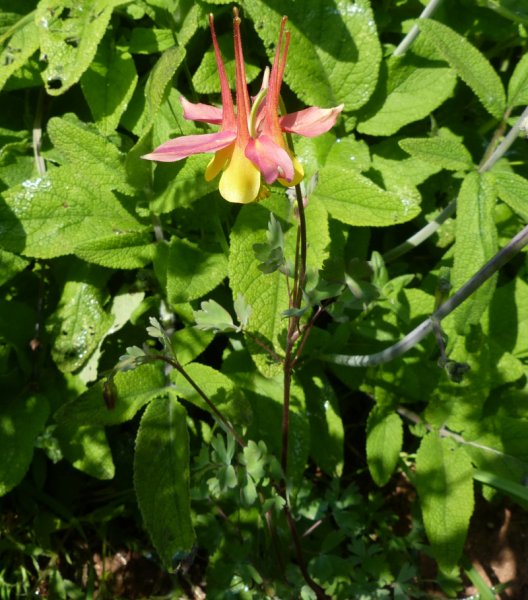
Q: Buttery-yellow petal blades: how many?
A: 3